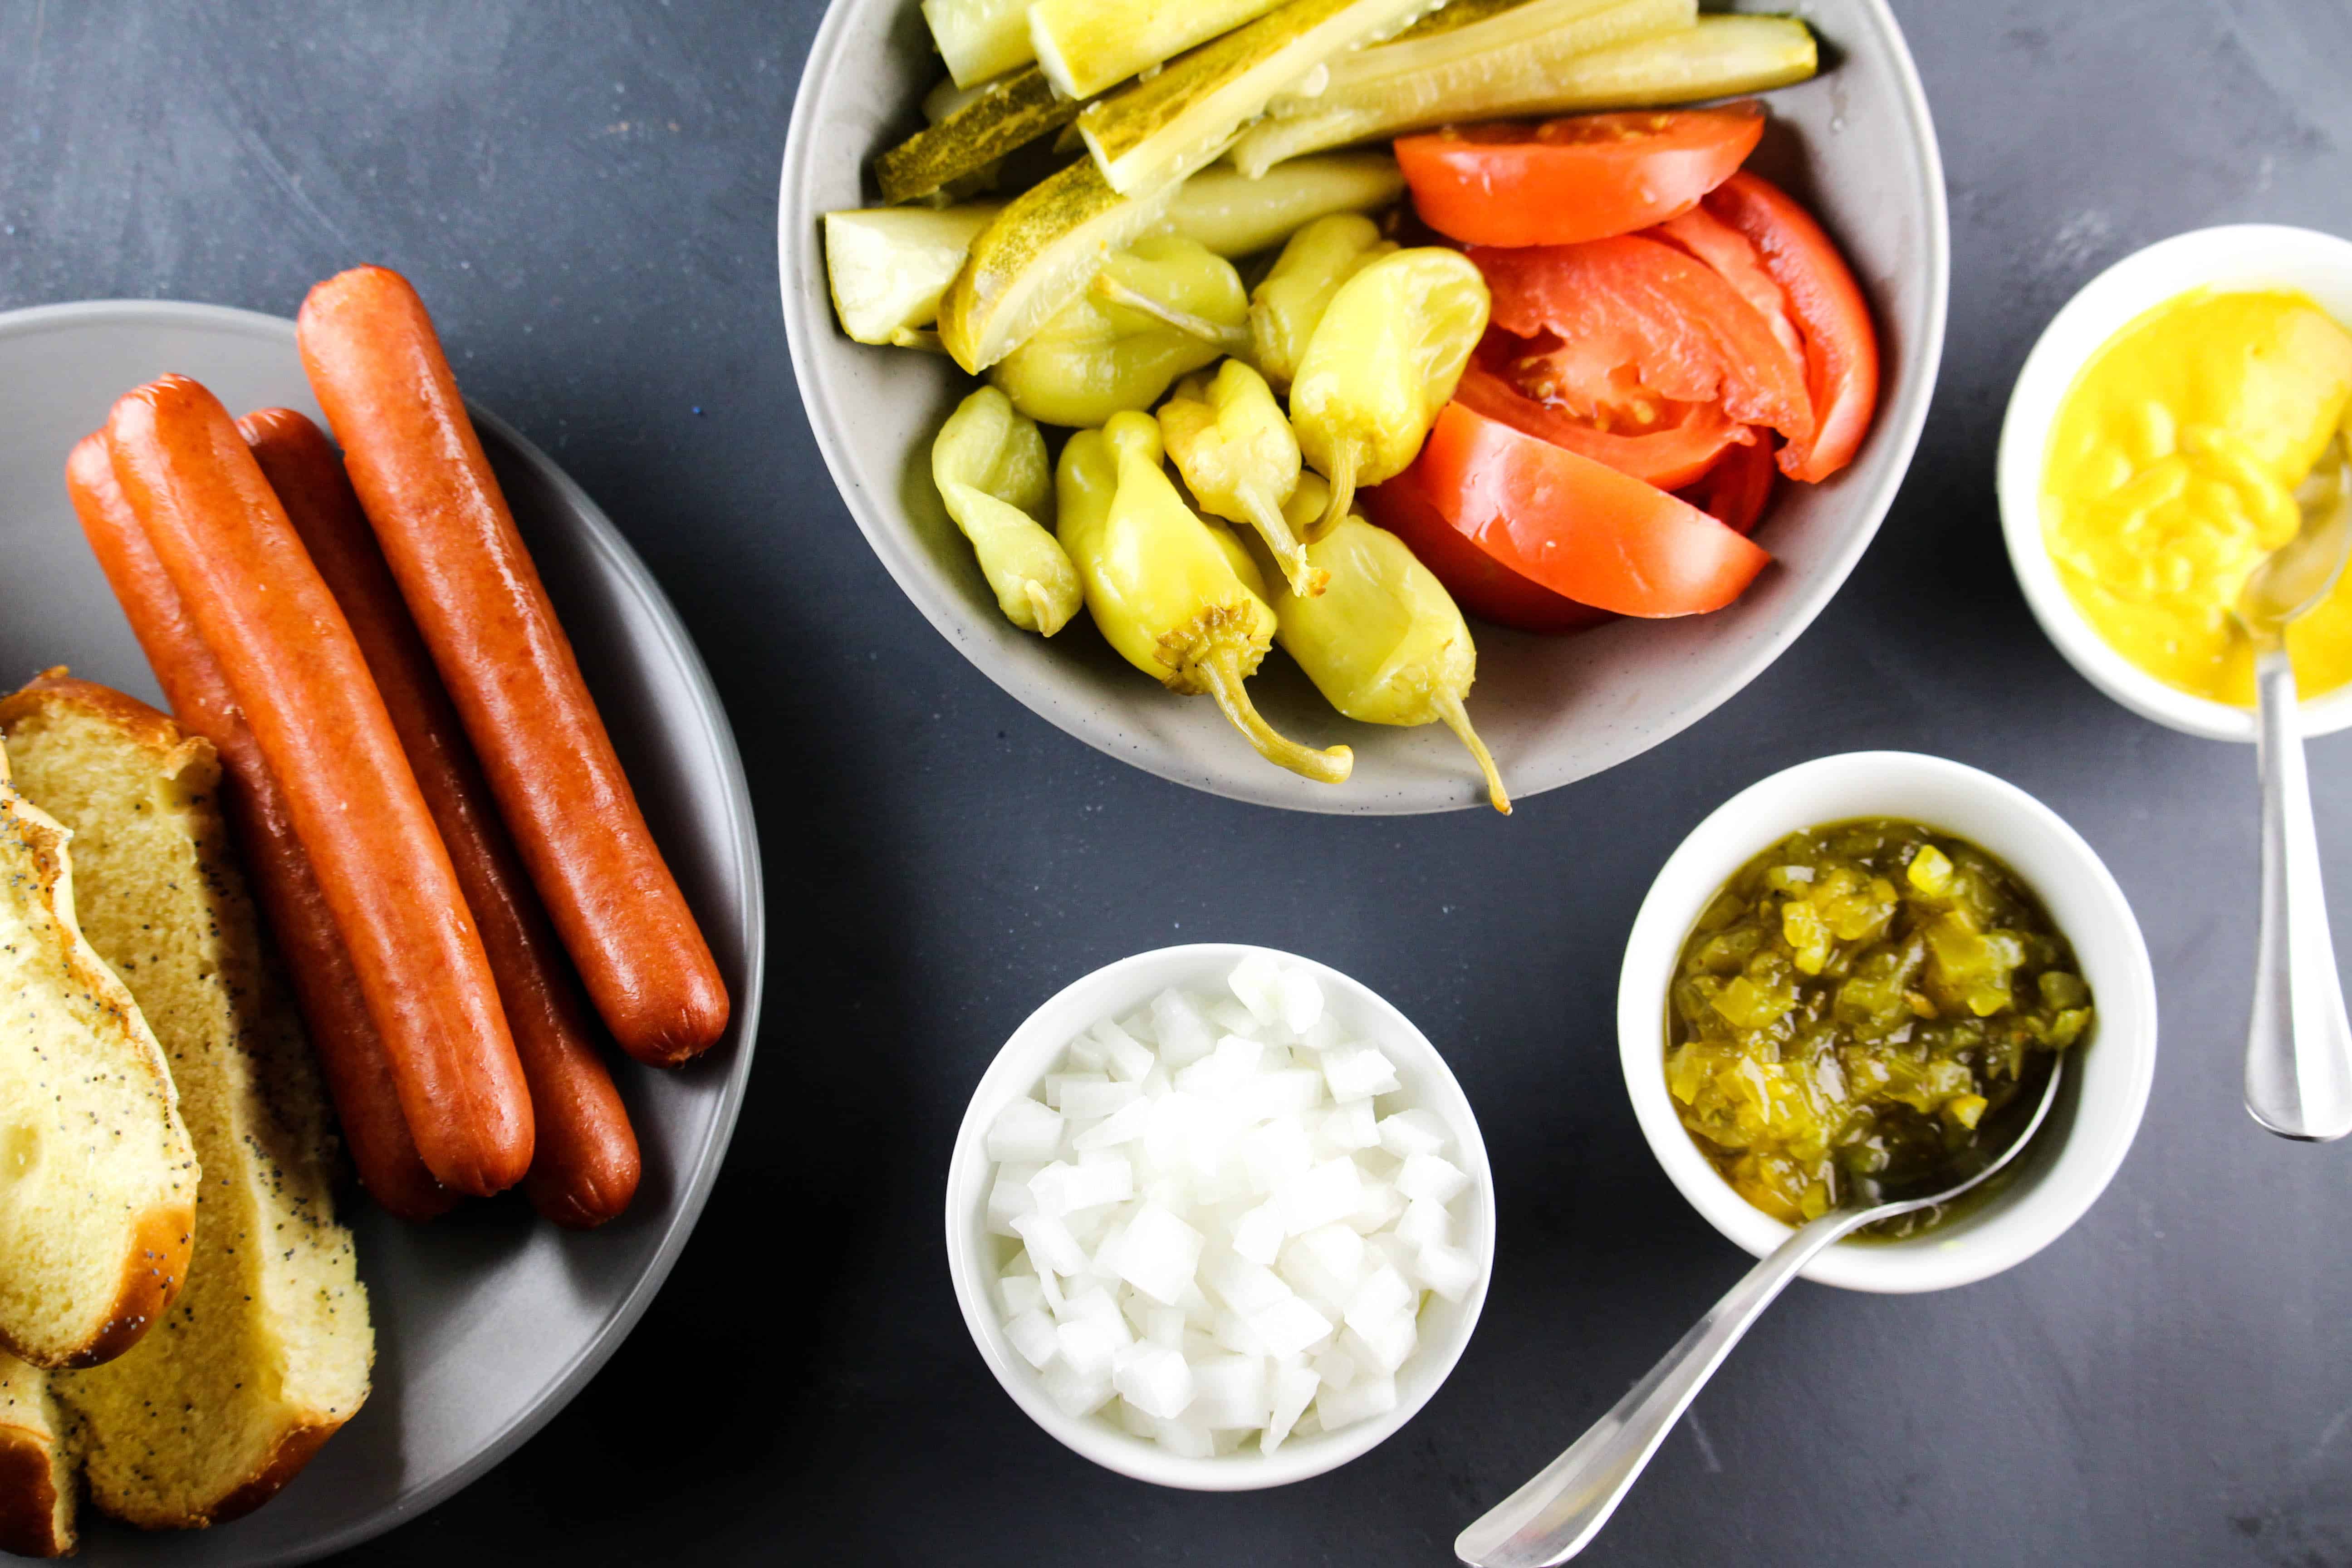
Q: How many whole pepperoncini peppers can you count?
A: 7